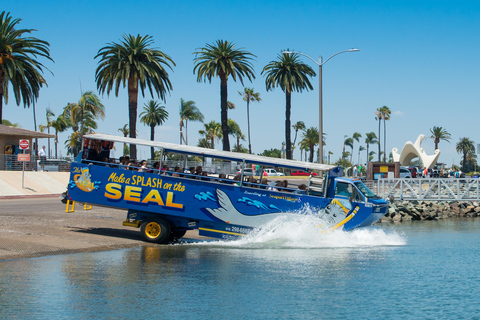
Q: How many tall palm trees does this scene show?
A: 4